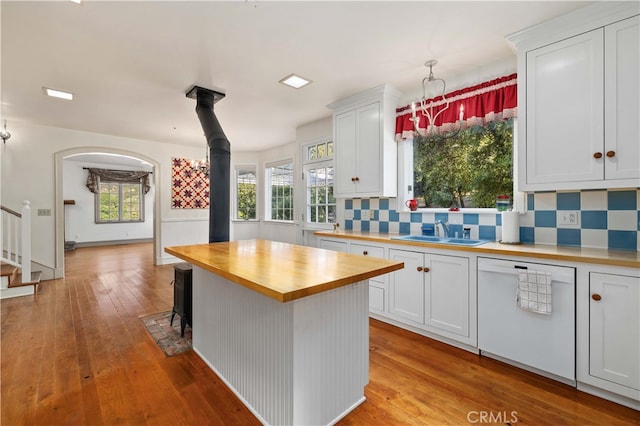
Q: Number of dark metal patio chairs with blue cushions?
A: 0